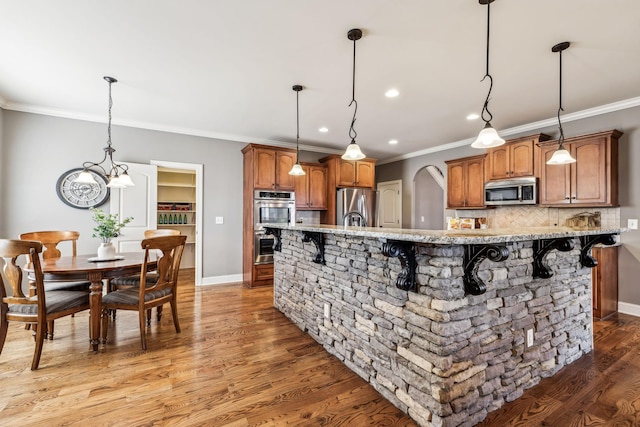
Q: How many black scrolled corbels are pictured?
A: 6